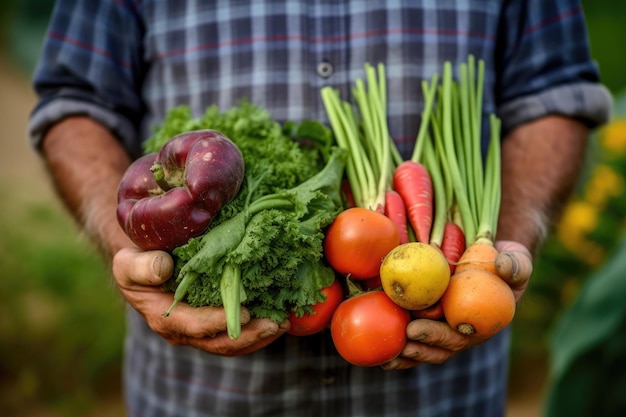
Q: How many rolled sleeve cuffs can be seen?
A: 2